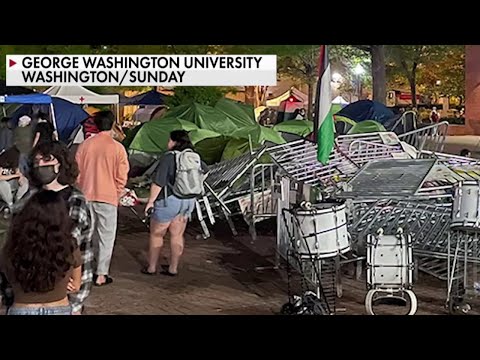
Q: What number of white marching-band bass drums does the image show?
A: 3